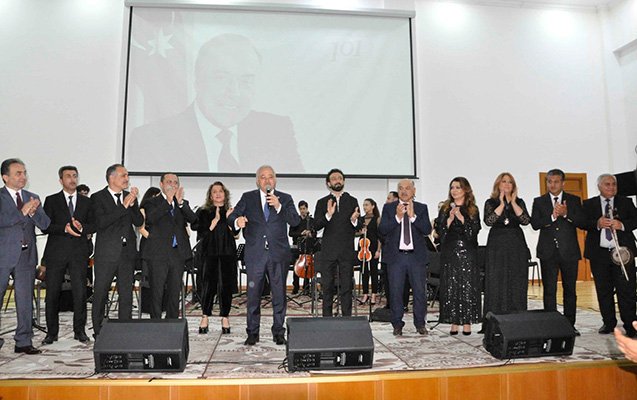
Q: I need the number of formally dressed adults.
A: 12